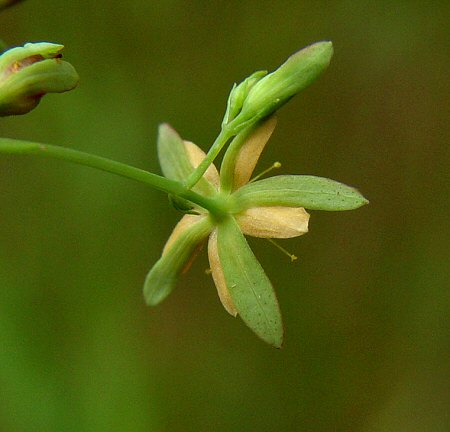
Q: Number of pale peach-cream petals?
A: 5